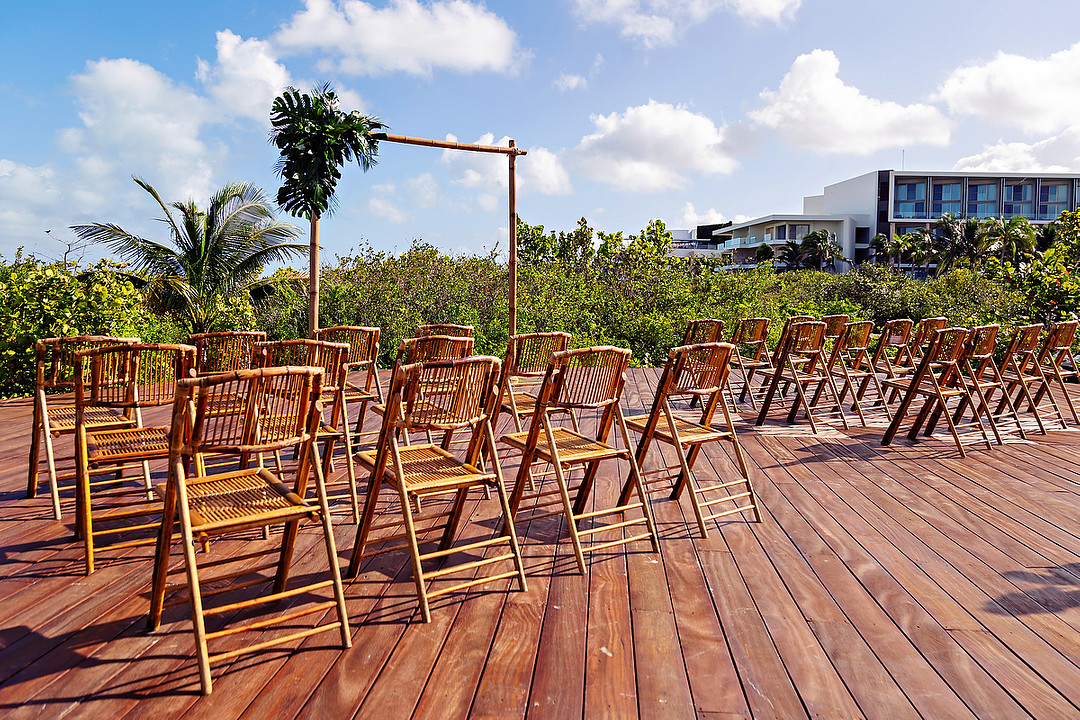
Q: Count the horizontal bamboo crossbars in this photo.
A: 1